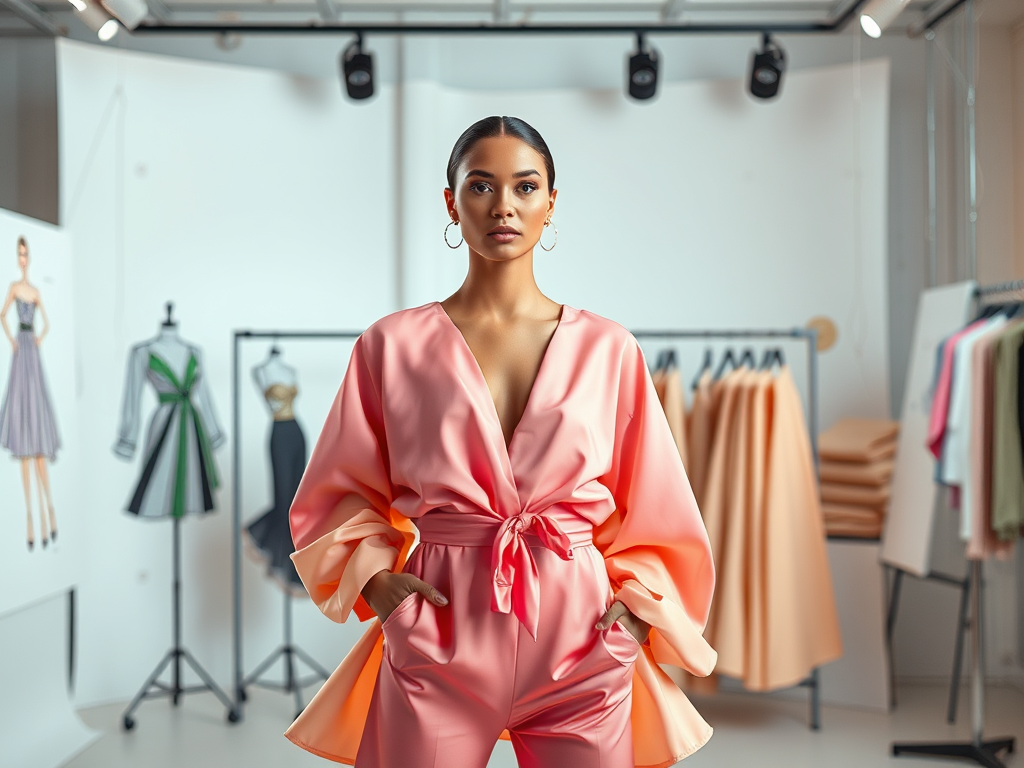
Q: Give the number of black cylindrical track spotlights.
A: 3